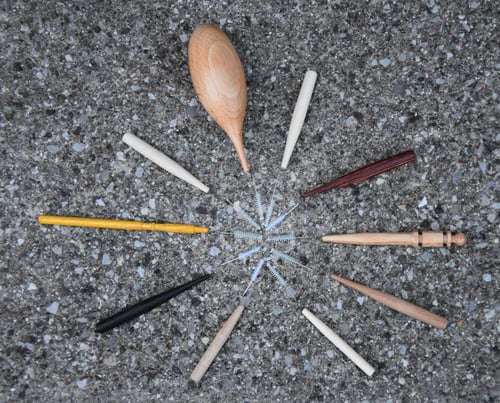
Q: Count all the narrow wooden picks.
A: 9